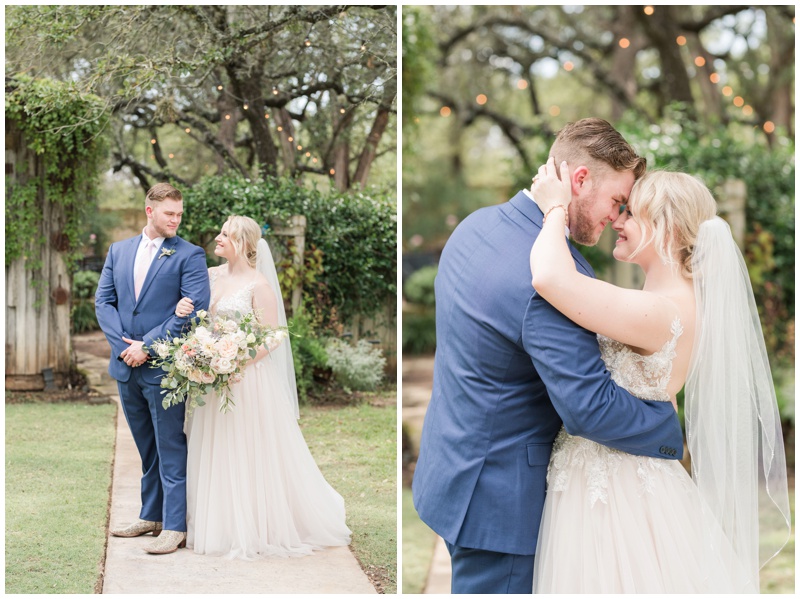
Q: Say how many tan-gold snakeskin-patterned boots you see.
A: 2